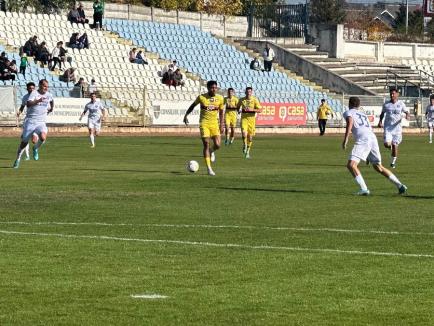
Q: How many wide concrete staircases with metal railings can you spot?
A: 1